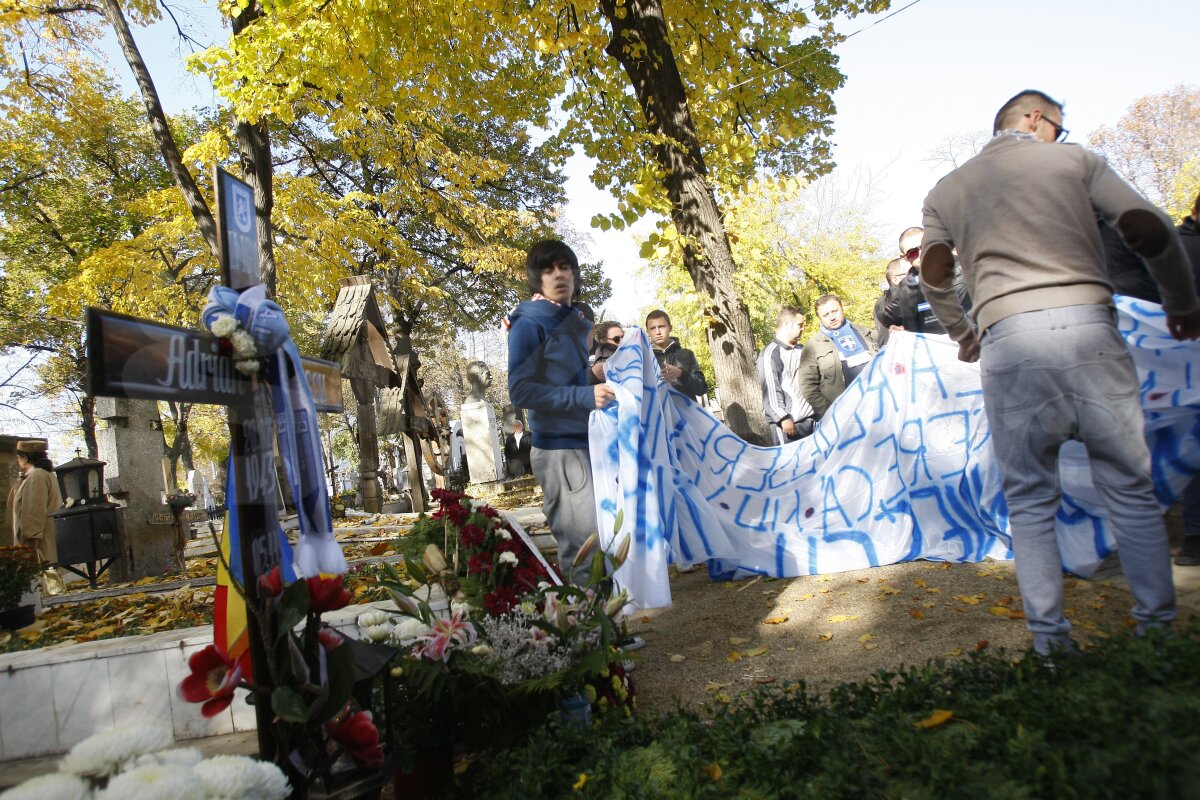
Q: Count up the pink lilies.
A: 1